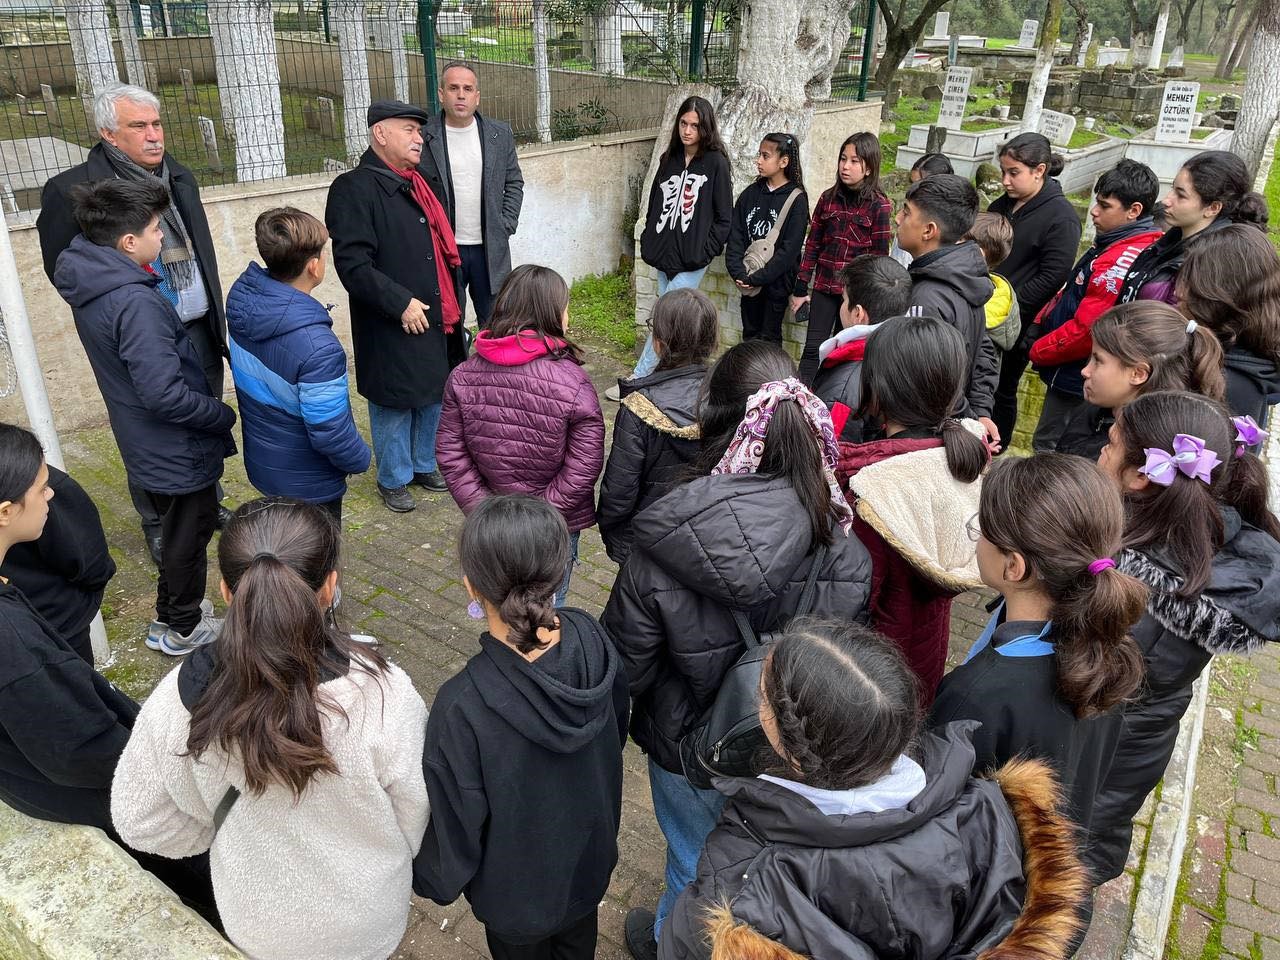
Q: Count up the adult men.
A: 3